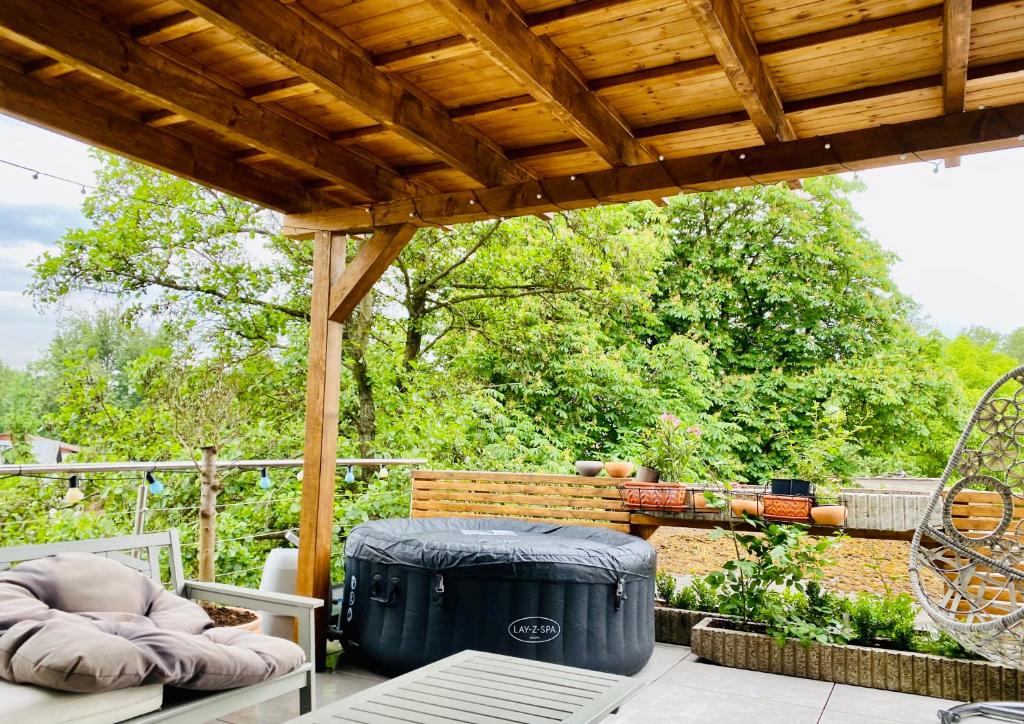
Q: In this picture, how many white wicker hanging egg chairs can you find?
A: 1